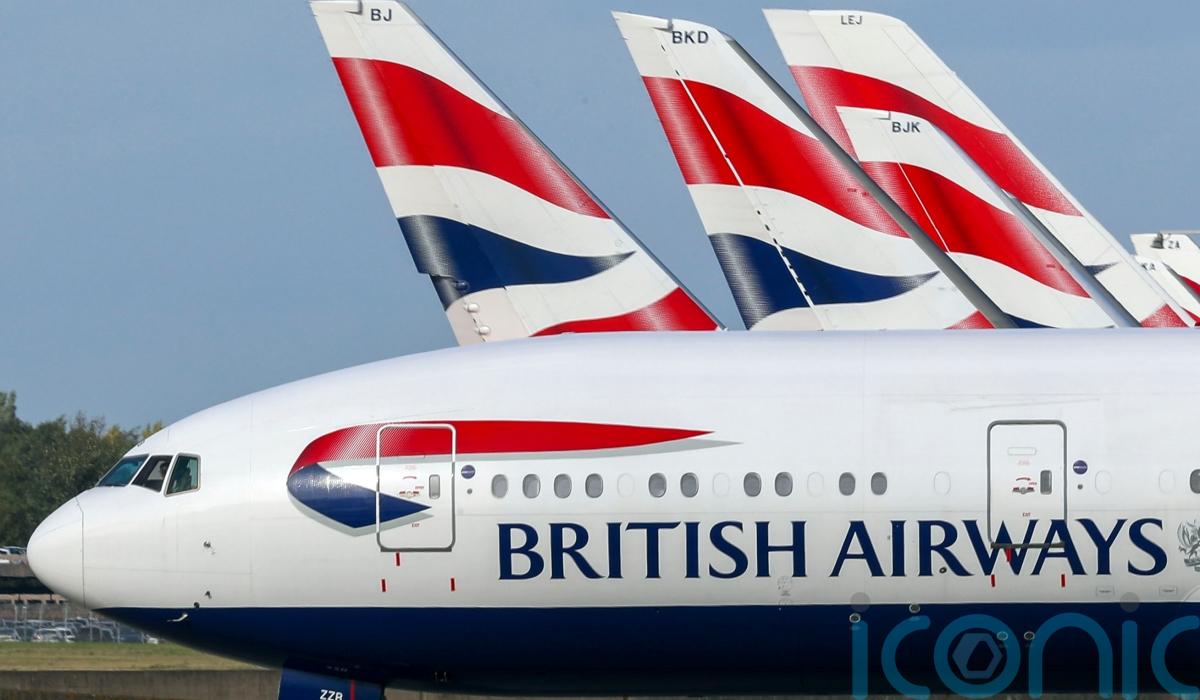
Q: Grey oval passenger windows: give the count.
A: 11